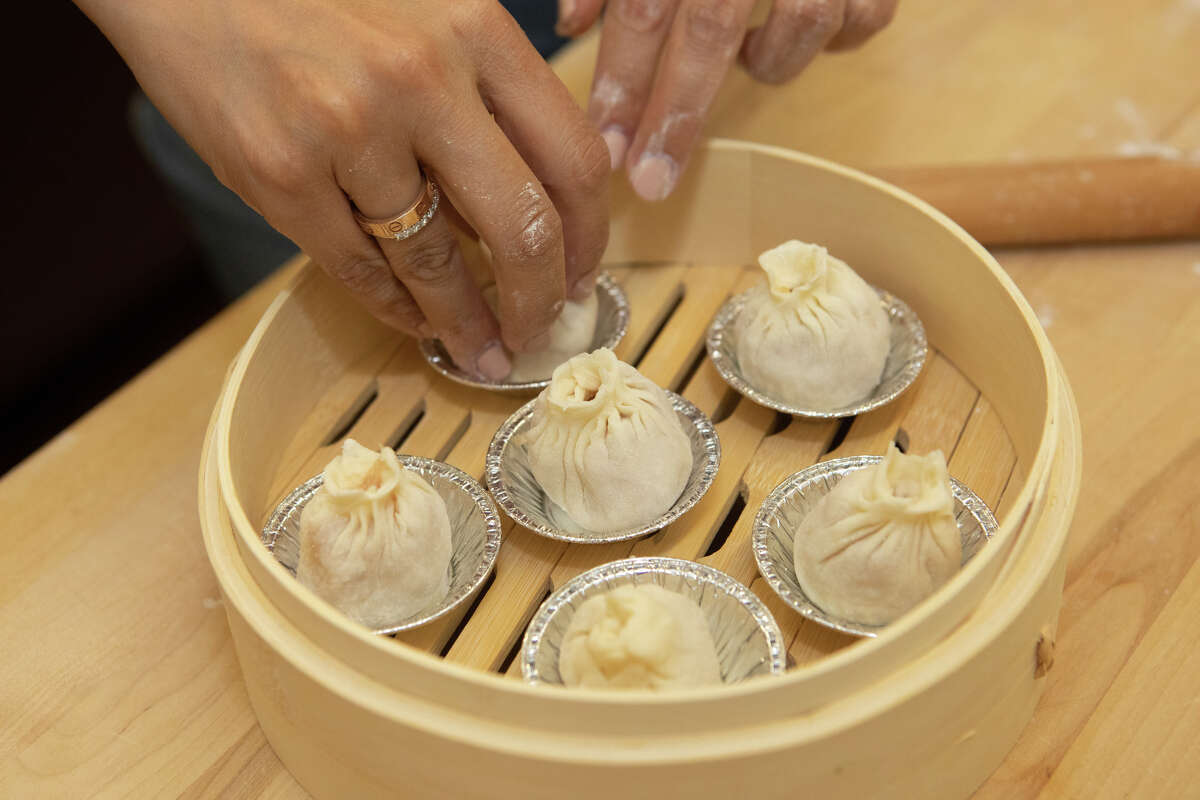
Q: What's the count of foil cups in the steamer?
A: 6